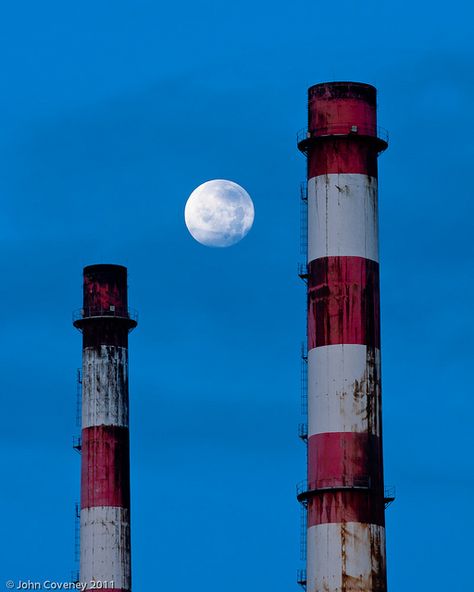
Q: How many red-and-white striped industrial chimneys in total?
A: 2